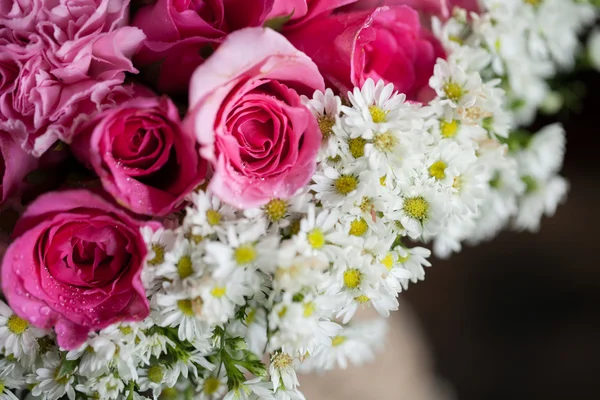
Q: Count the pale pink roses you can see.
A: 1